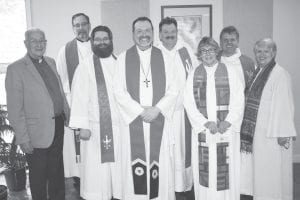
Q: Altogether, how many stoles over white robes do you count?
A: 7